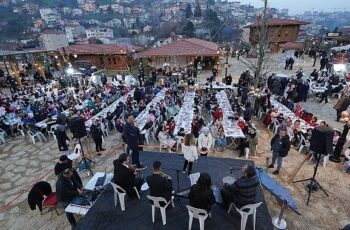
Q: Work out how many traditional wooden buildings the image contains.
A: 3